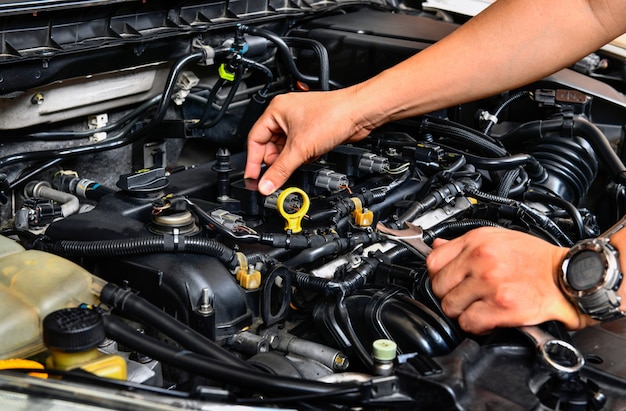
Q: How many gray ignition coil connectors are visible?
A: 4